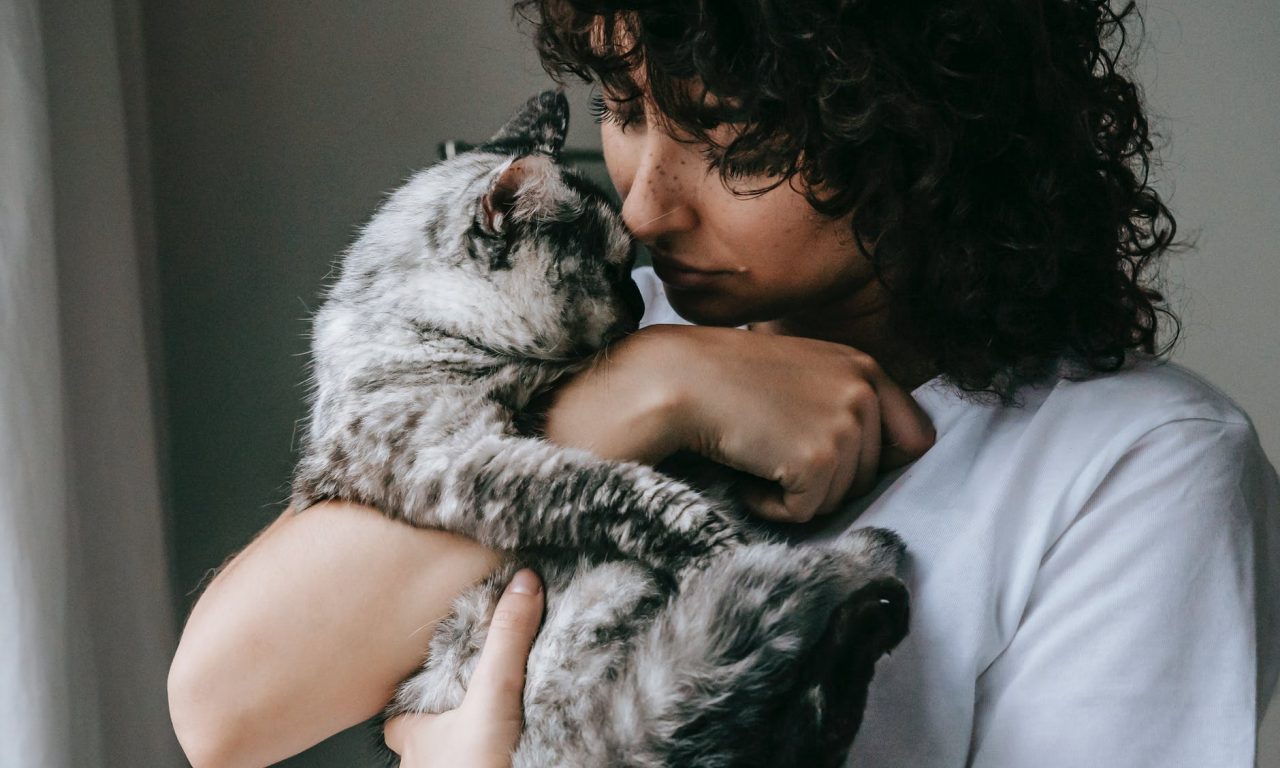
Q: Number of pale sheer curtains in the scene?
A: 1